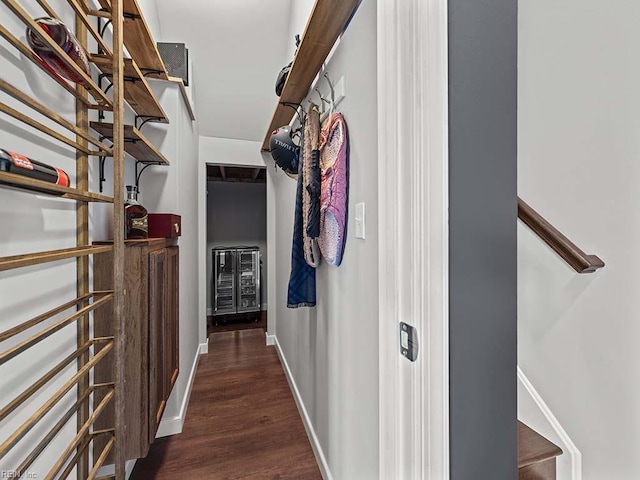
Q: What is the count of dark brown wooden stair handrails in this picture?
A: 1